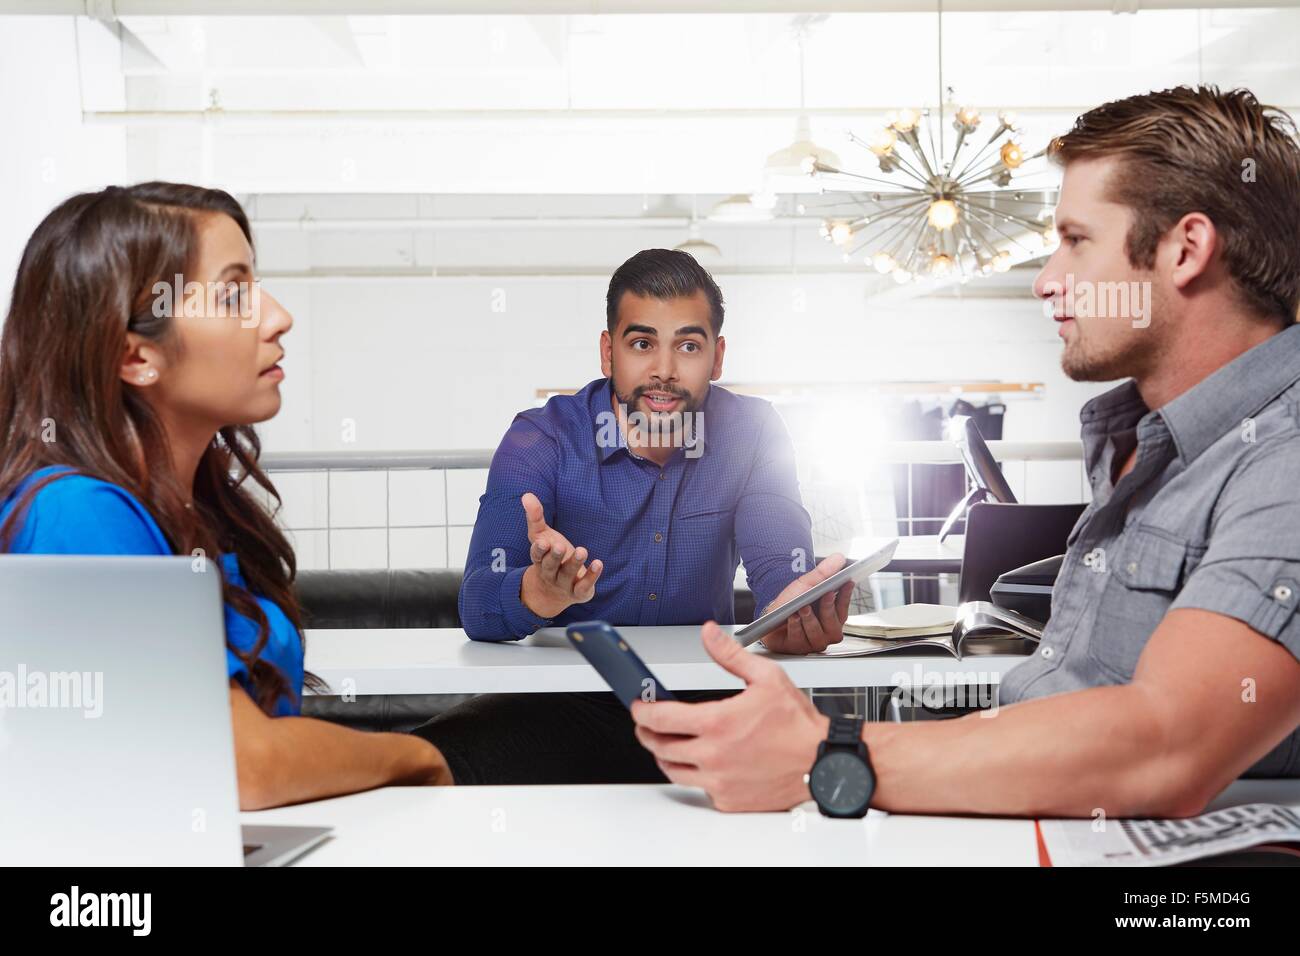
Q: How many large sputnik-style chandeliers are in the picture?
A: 1